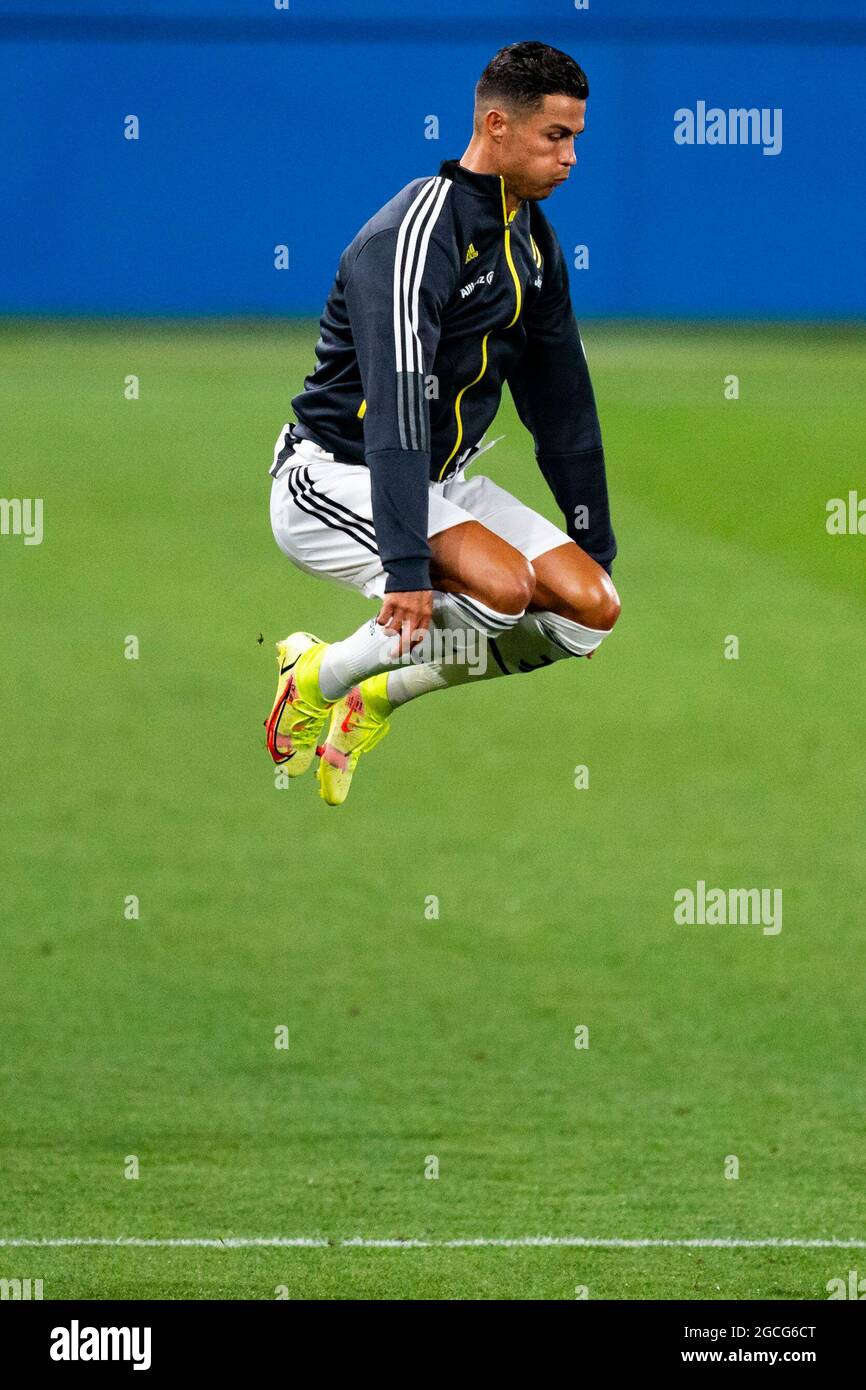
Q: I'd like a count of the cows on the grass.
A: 0